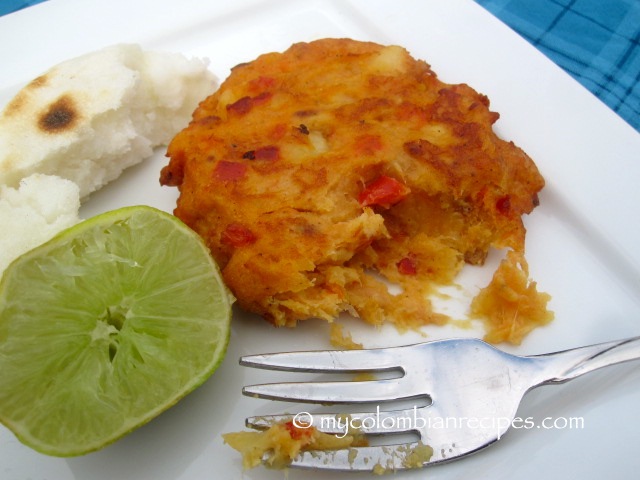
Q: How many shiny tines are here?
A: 4